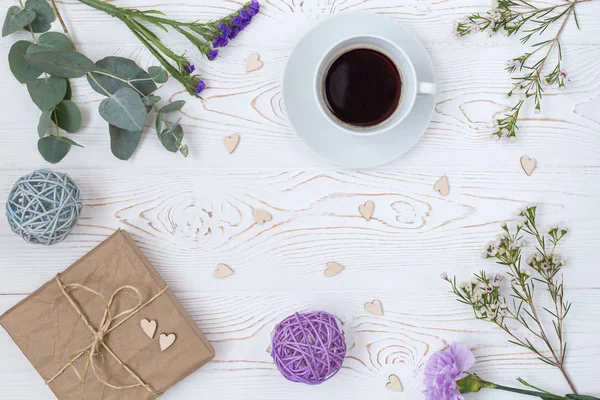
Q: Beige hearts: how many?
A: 12